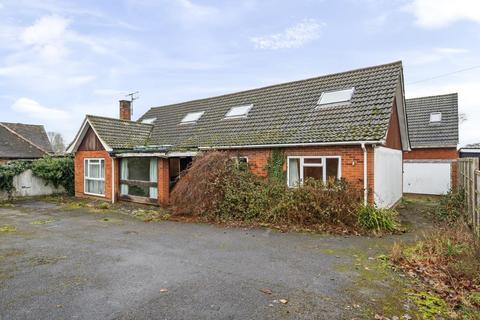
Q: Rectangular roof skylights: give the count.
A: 5